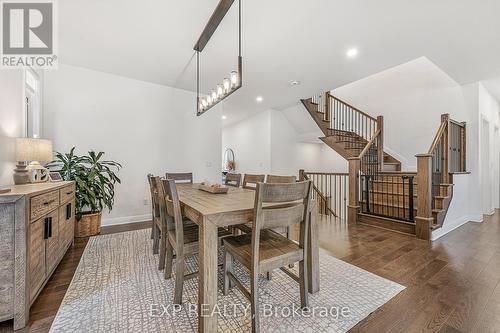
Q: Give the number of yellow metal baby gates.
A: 0